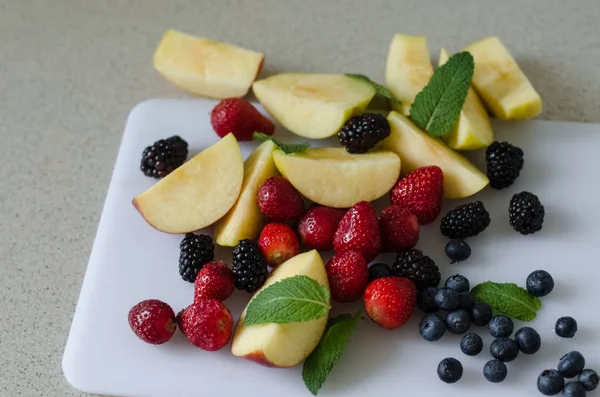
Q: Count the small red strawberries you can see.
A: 12